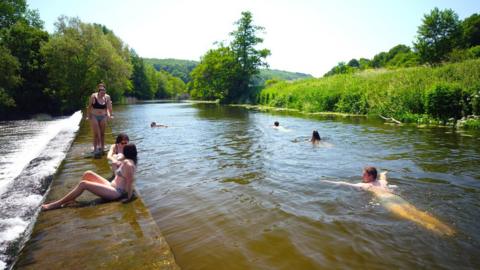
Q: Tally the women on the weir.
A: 3